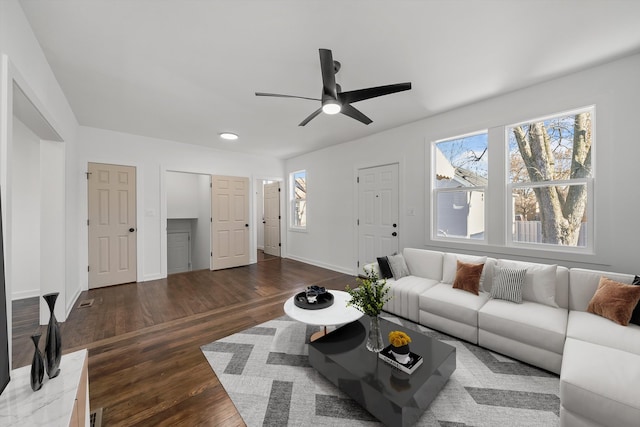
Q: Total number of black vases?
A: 2